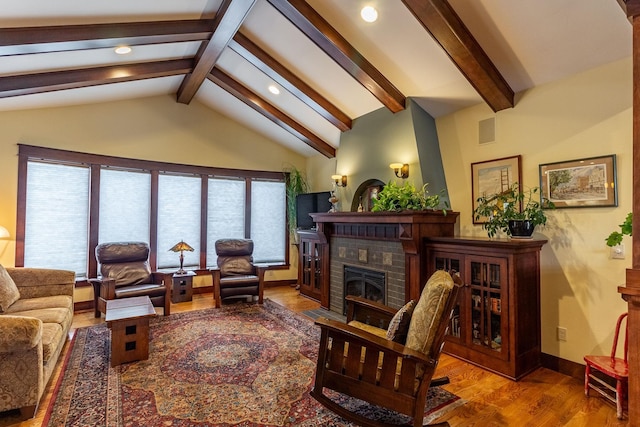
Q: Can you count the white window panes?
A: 5